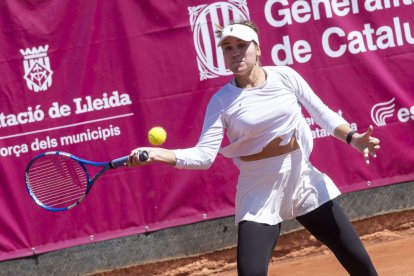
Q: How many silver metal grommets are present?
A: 5